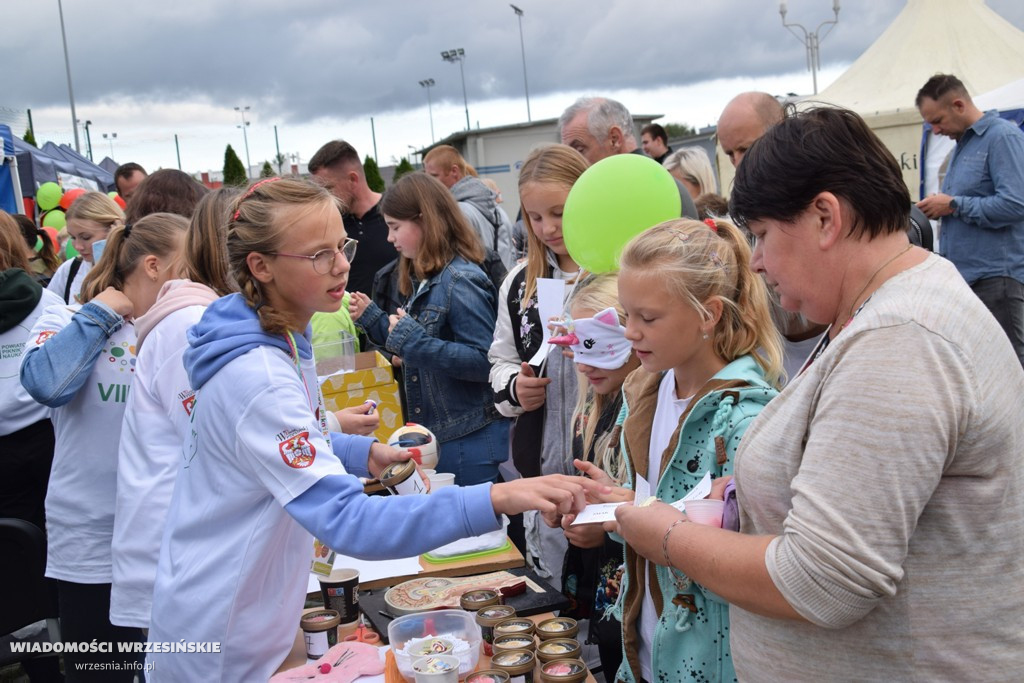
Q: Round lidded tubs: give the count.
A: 11